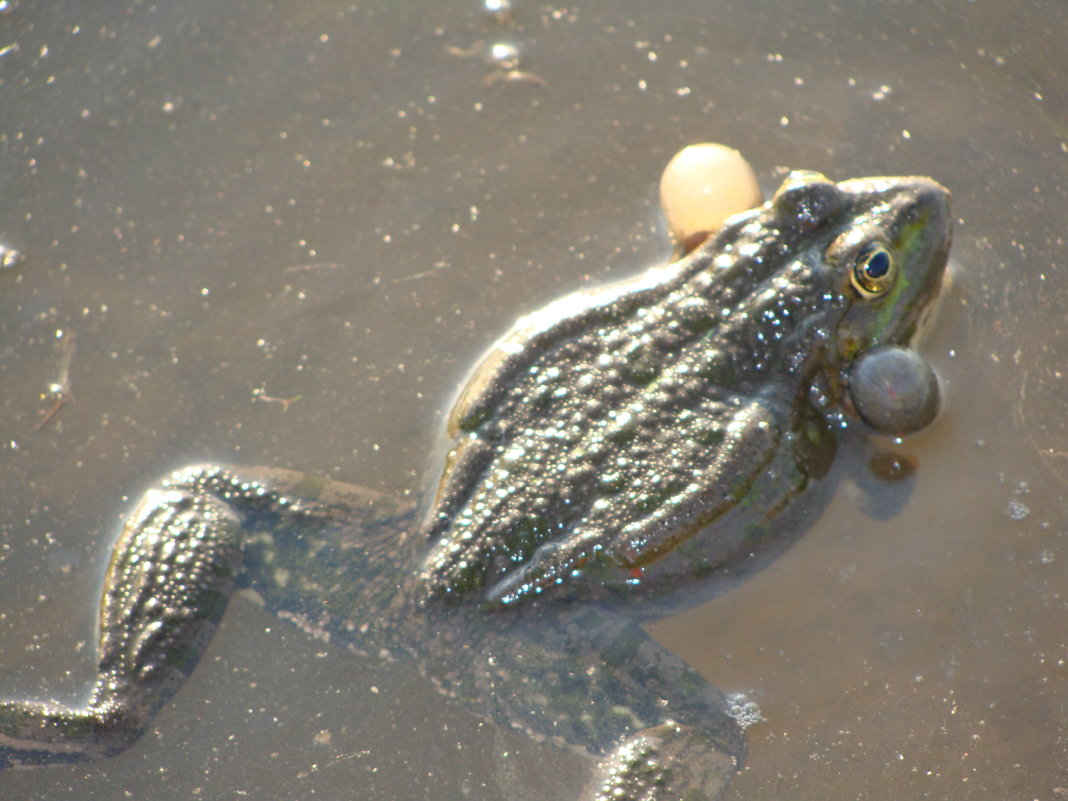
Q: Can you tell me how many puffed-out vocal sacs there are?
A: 2